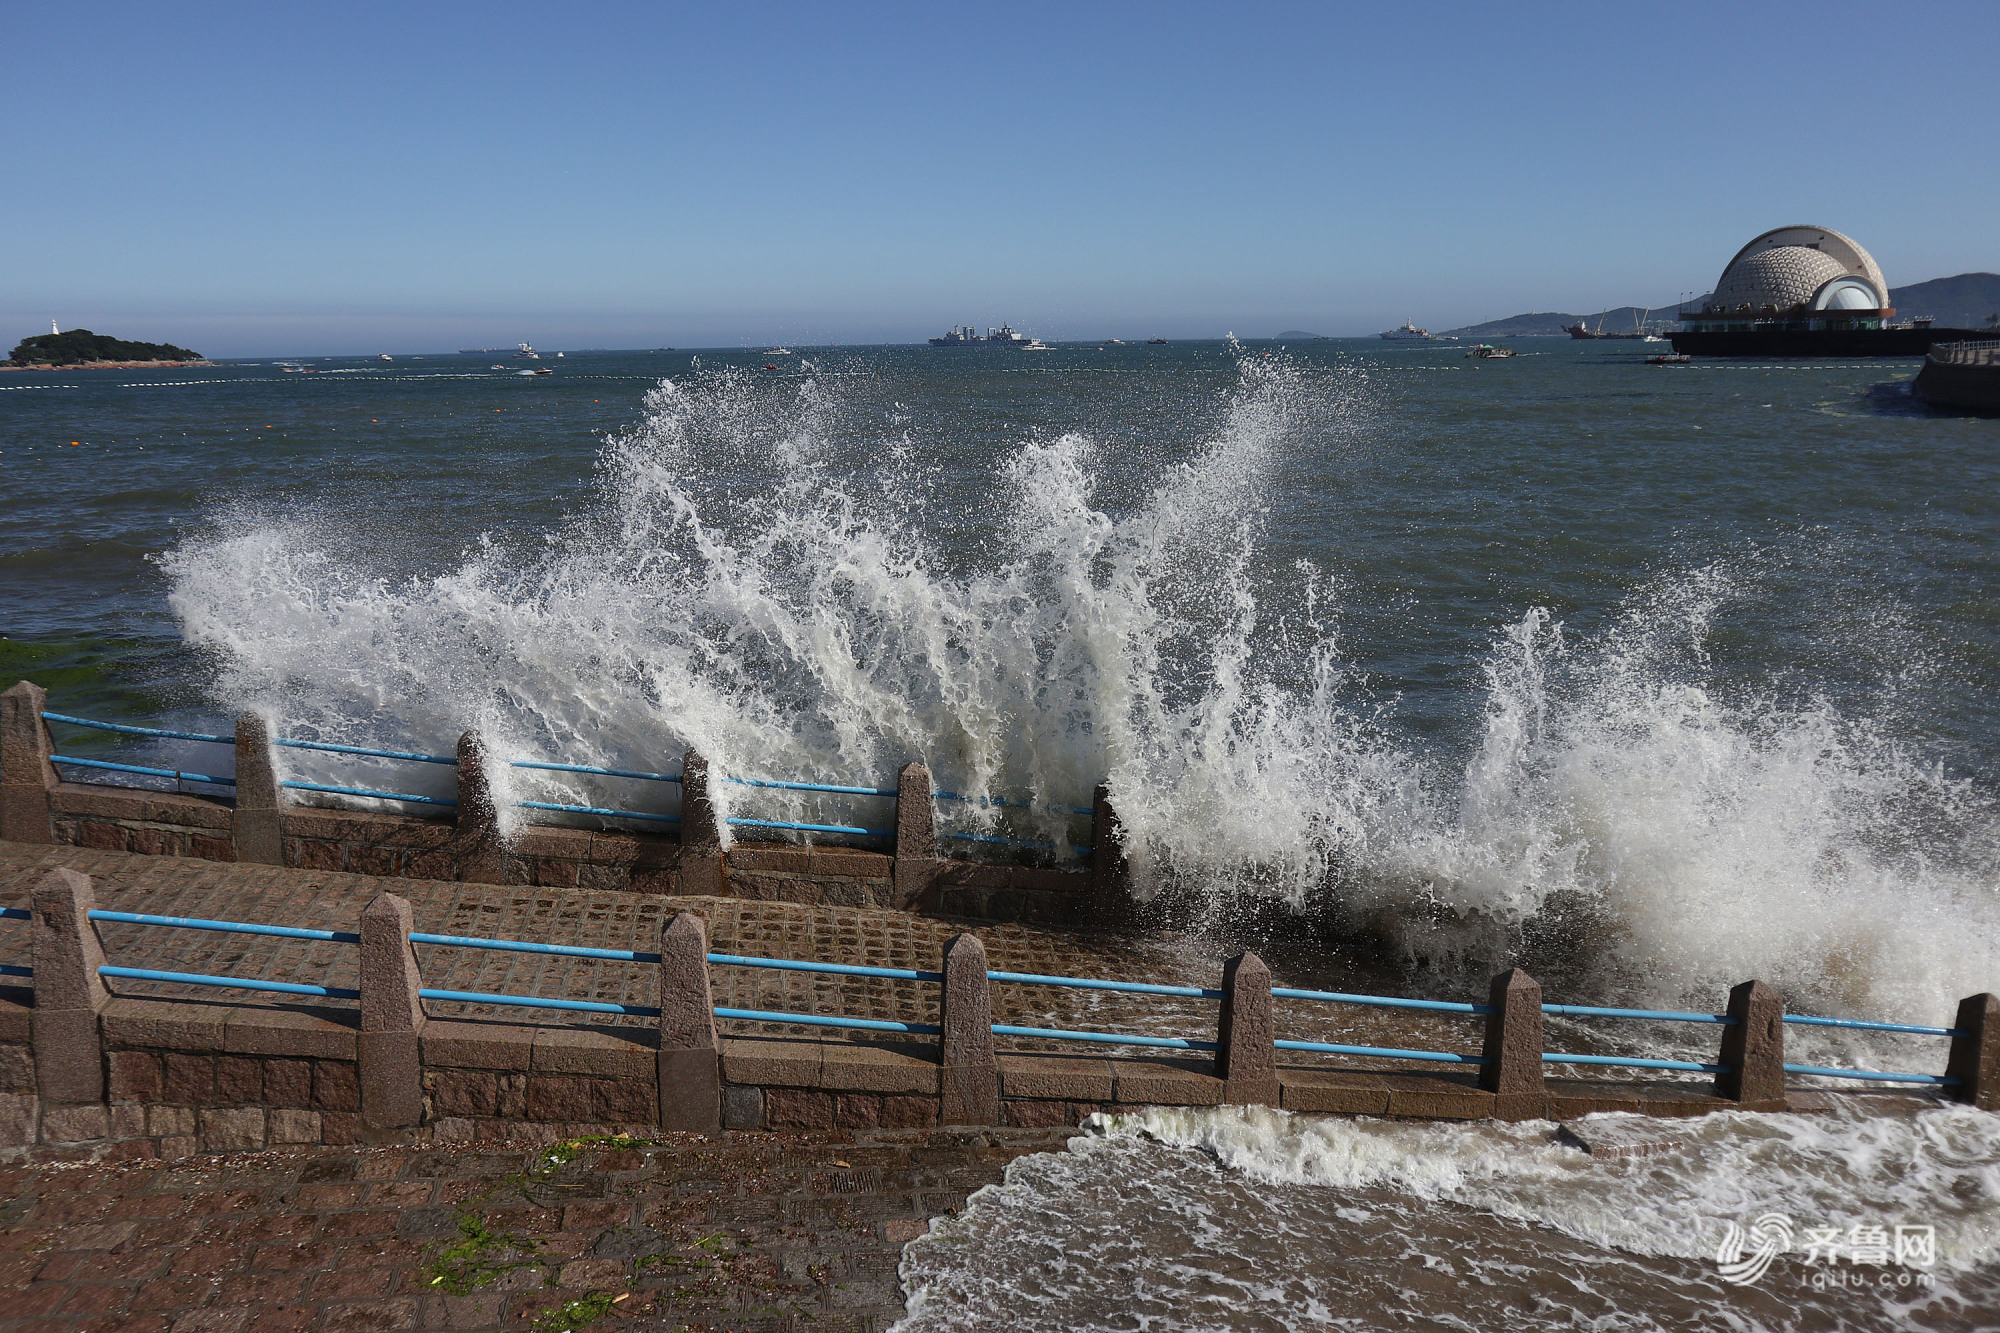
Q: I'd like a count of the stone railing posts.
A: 14